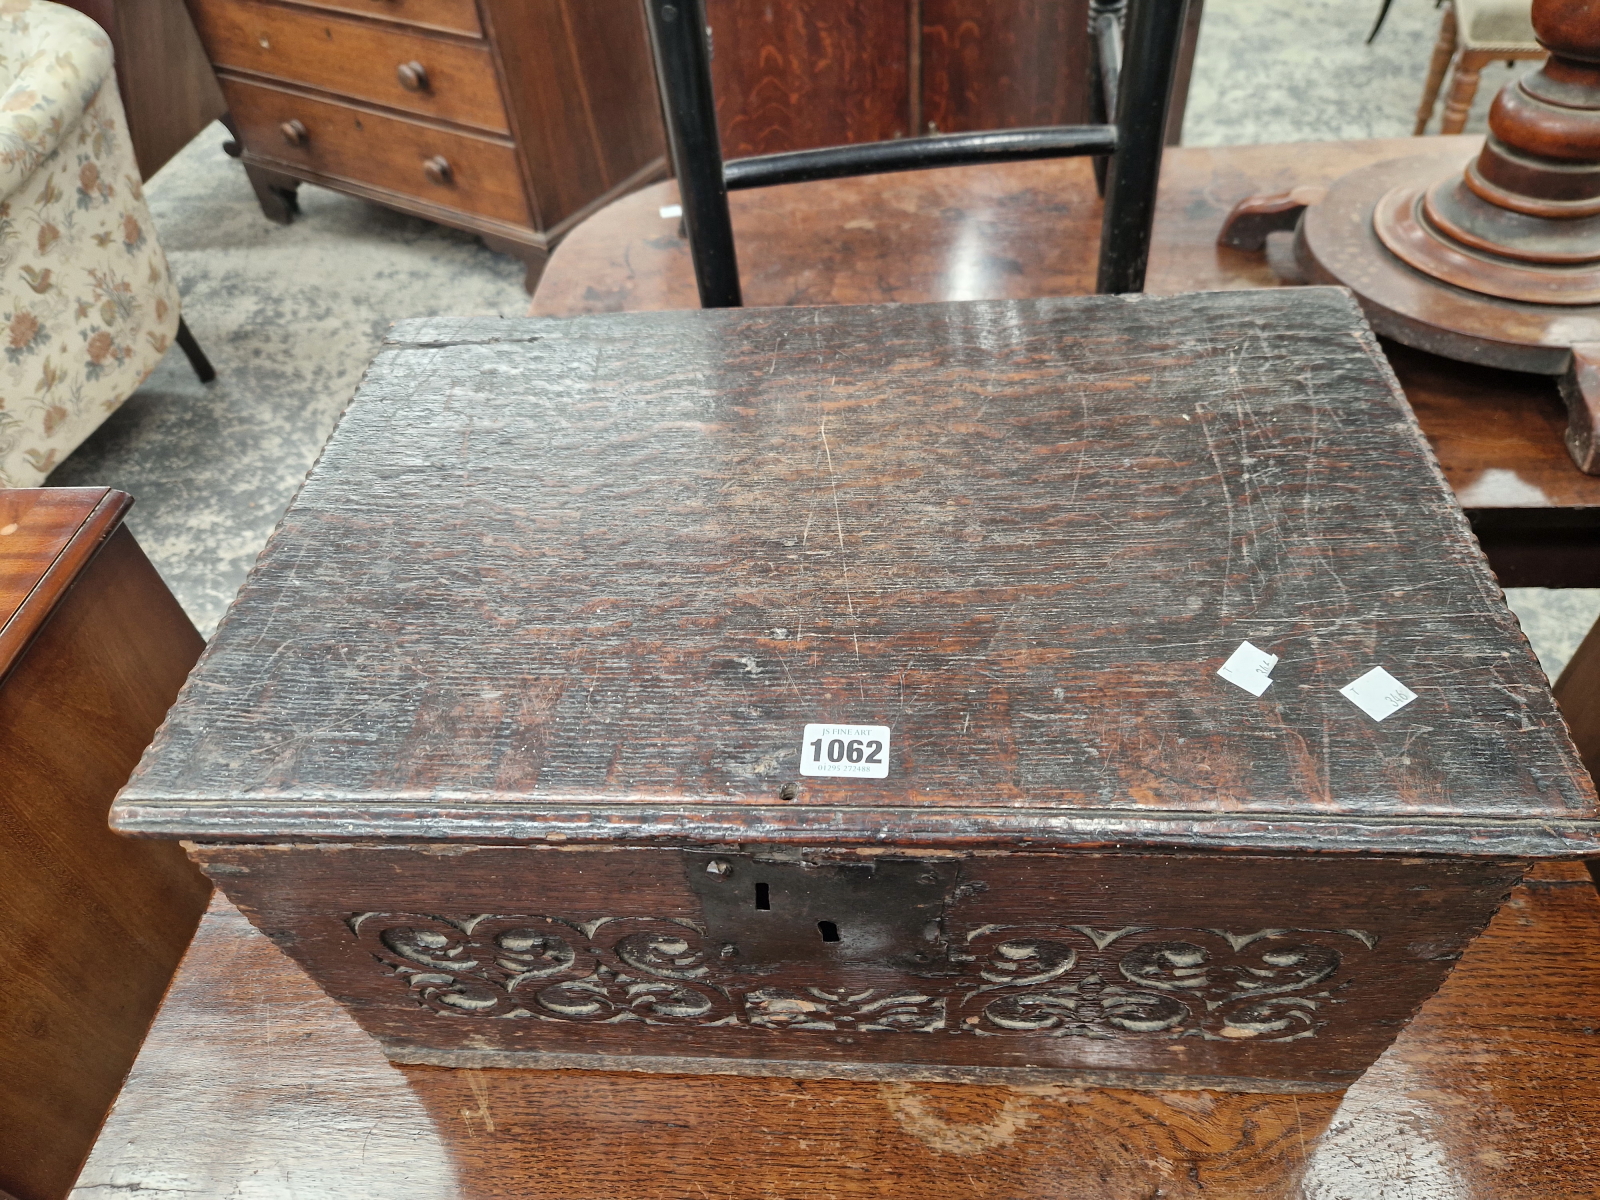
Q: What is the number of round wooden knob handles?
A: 3